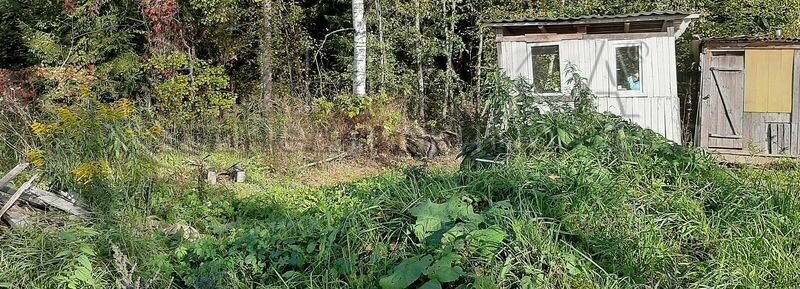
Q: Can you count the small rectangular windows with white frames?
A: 2